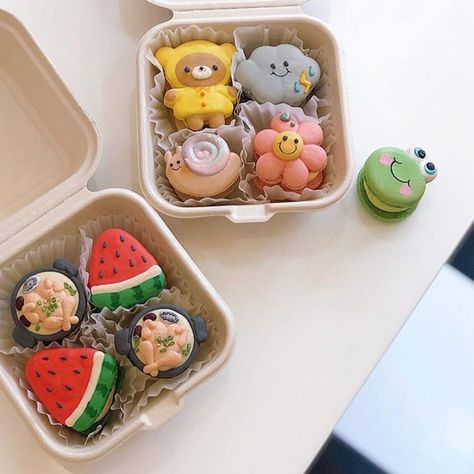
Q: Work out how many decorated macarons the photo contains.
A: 9